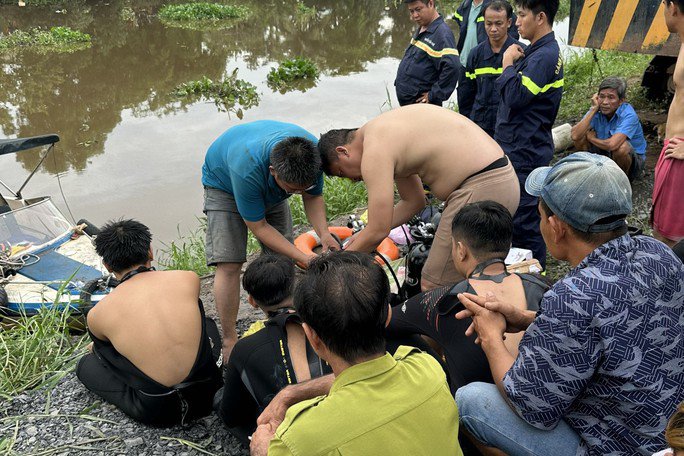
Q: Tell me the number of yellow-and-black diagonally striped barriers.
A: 1